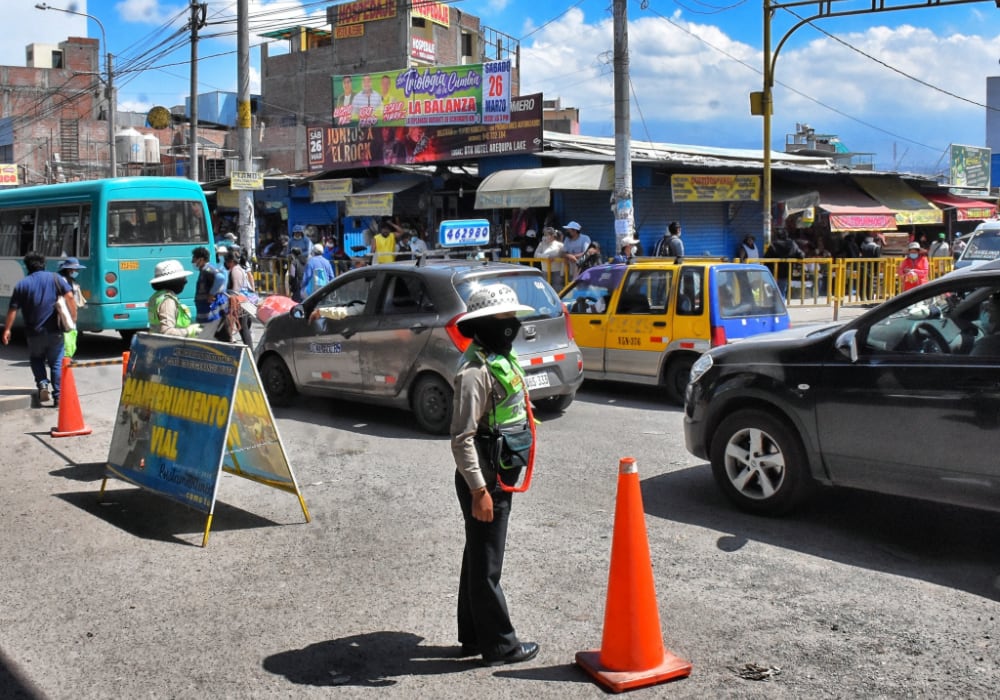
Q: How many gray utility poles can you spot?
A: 4